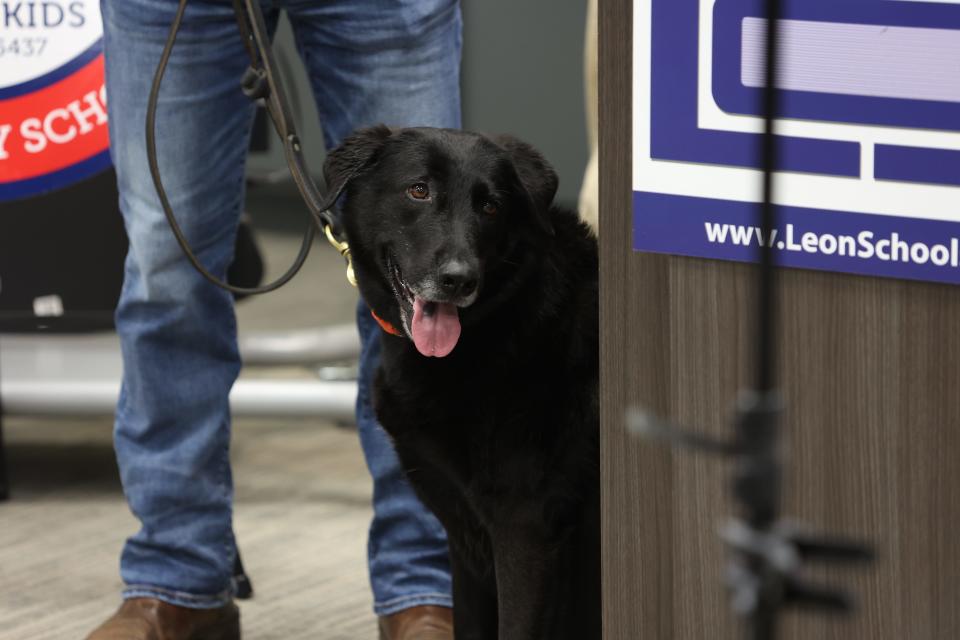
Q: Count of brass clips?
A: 1